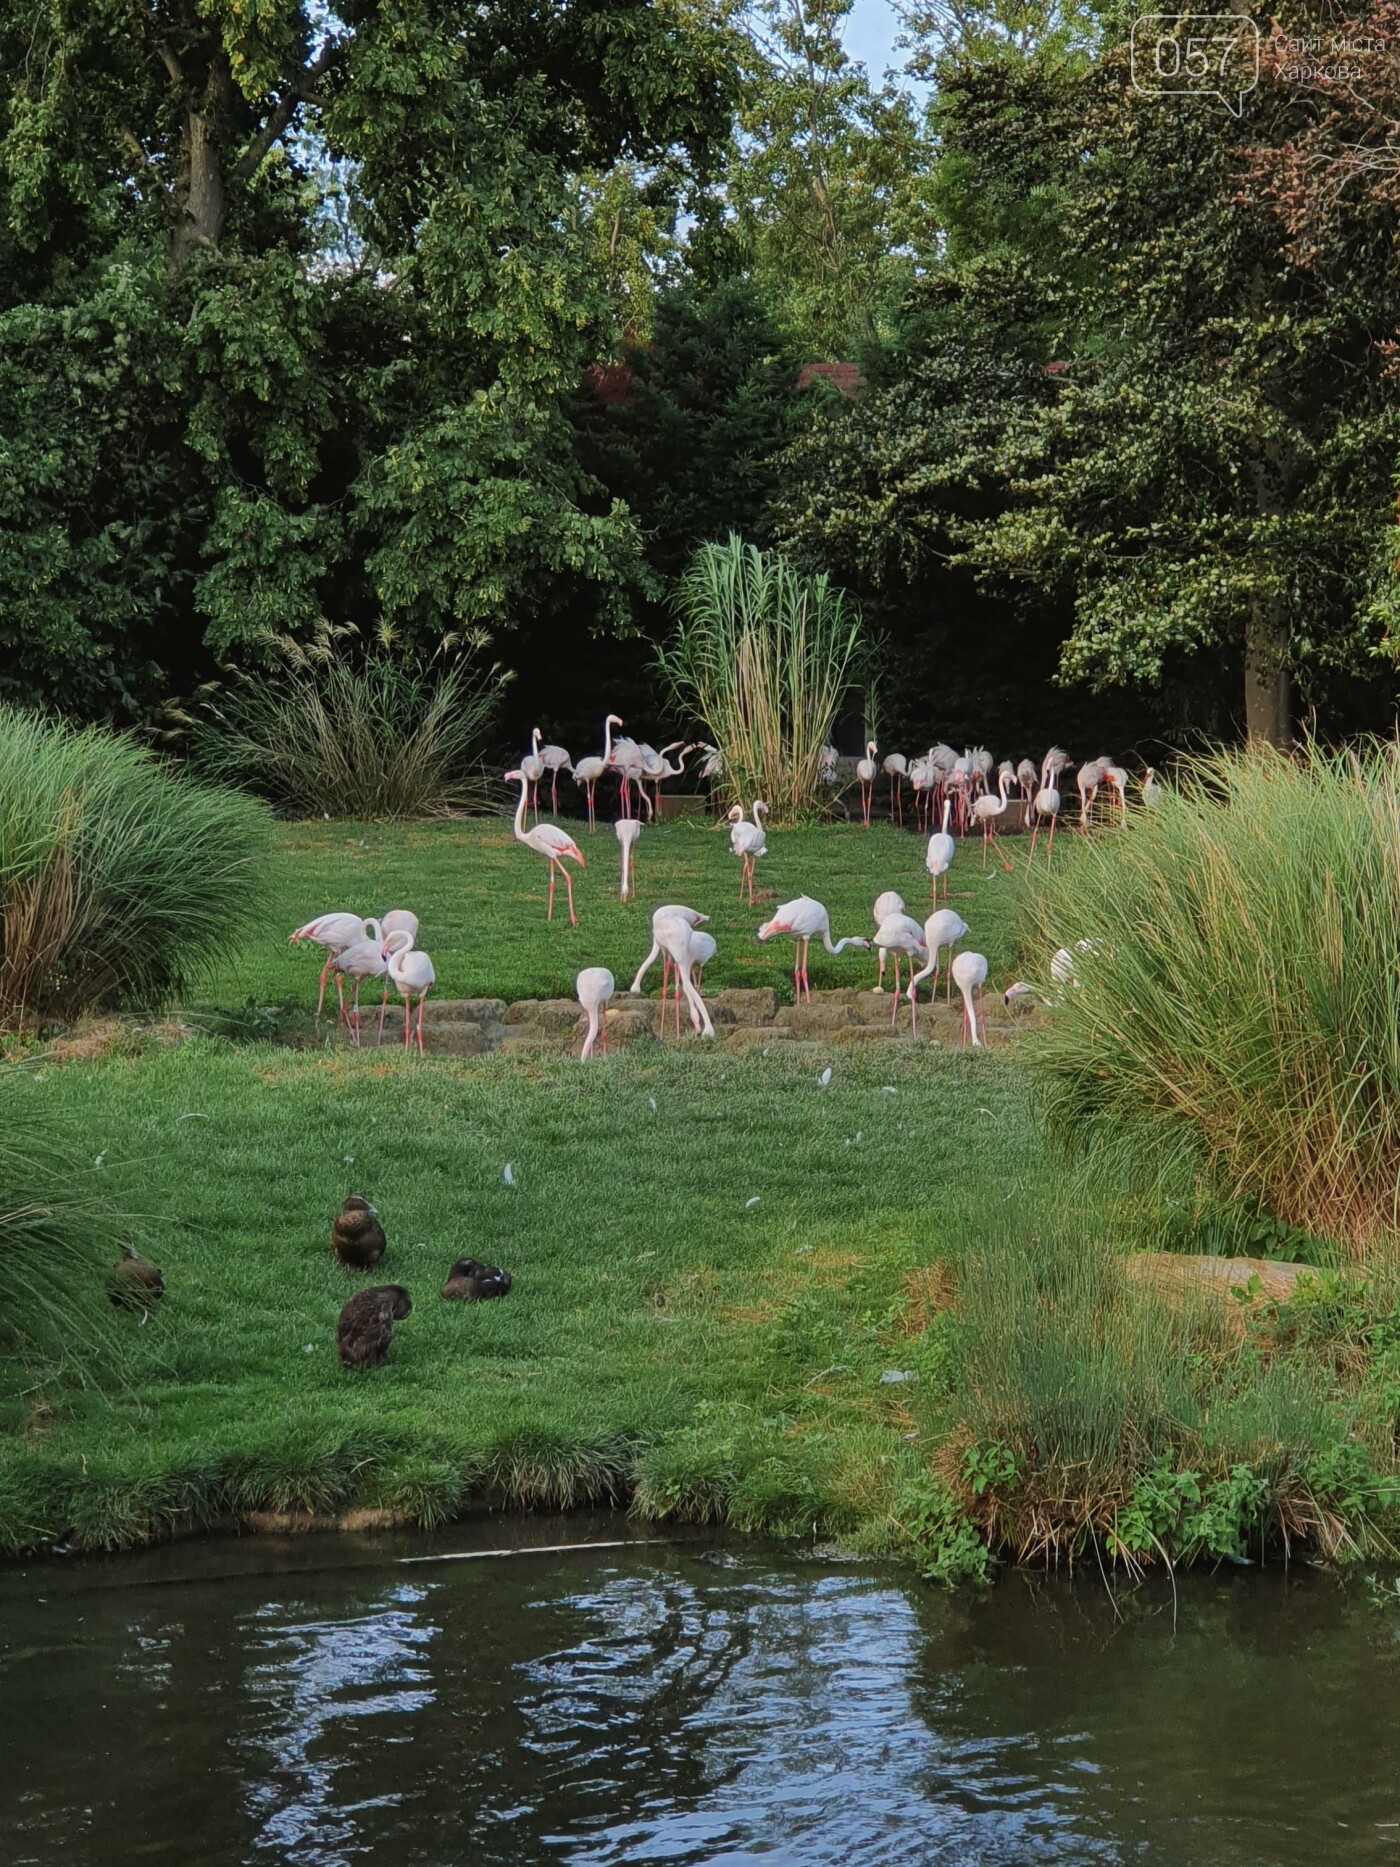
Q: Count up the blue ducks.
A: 0